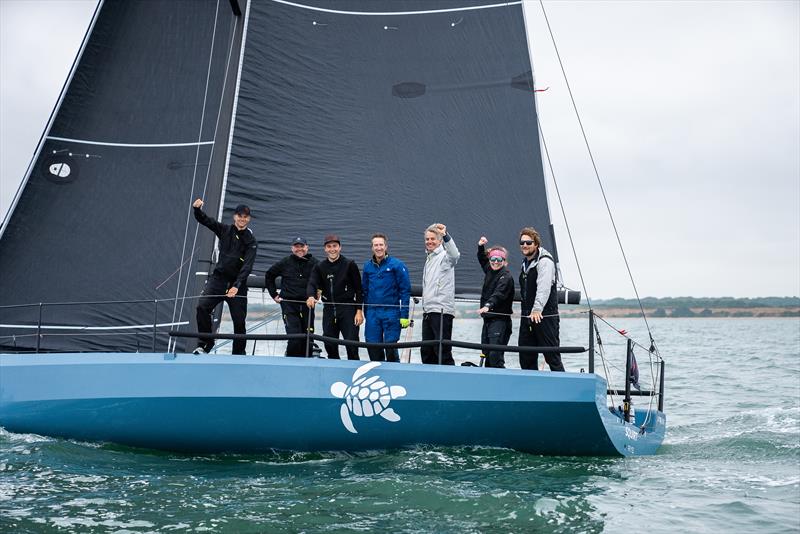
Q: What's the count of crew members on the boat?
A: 7